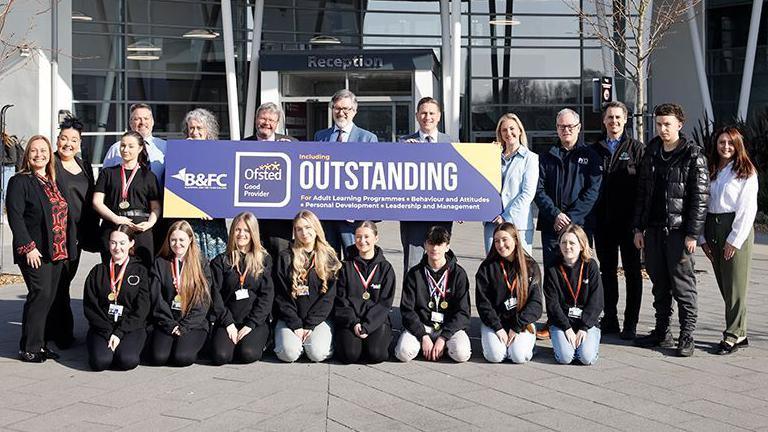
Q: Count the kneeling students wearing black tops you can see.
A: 8